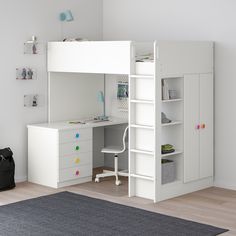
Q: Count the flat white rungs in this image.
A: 5